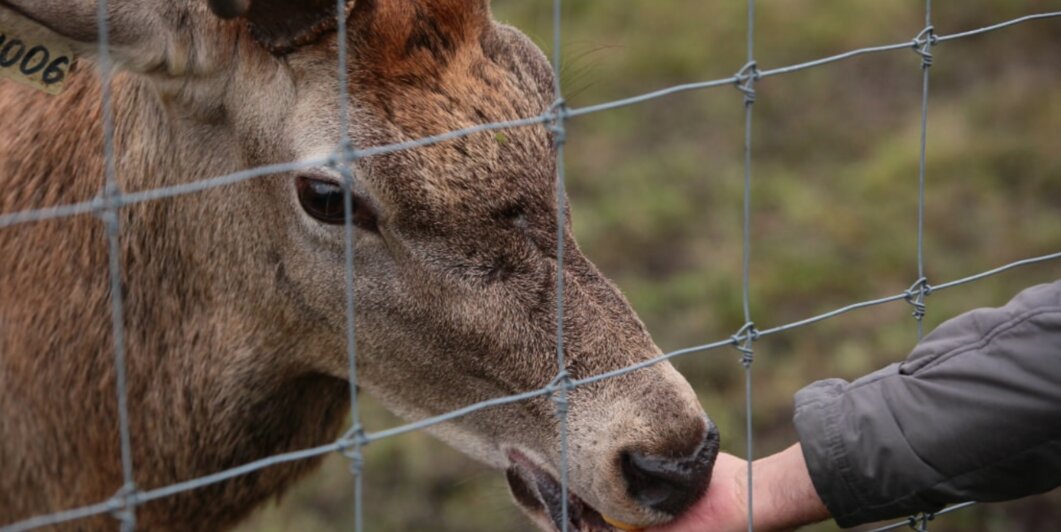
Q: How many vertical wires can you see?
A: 5